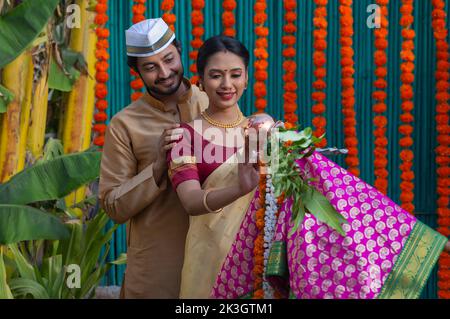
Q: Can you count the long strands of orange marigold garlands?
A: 12